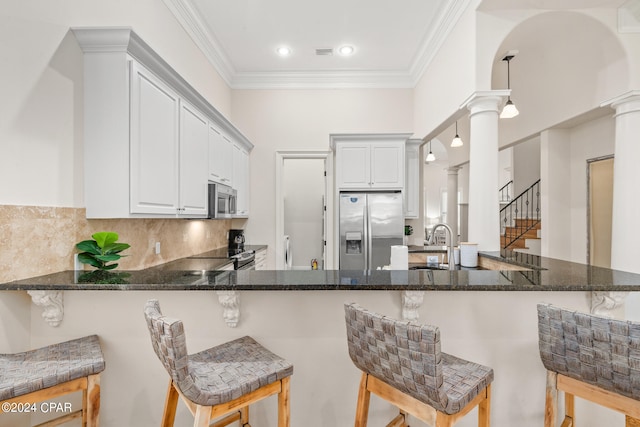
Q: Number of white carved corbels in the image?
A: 4